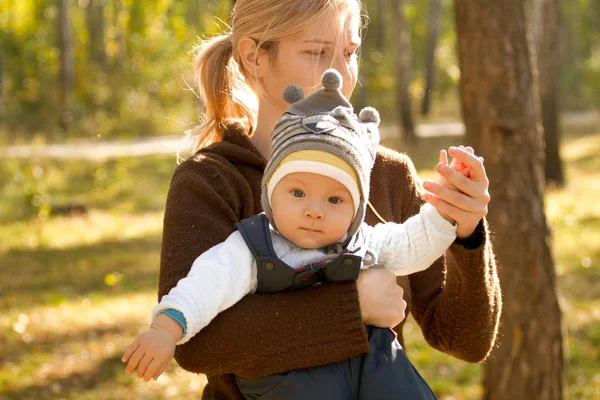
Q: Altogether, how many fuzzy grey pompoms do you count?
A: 3